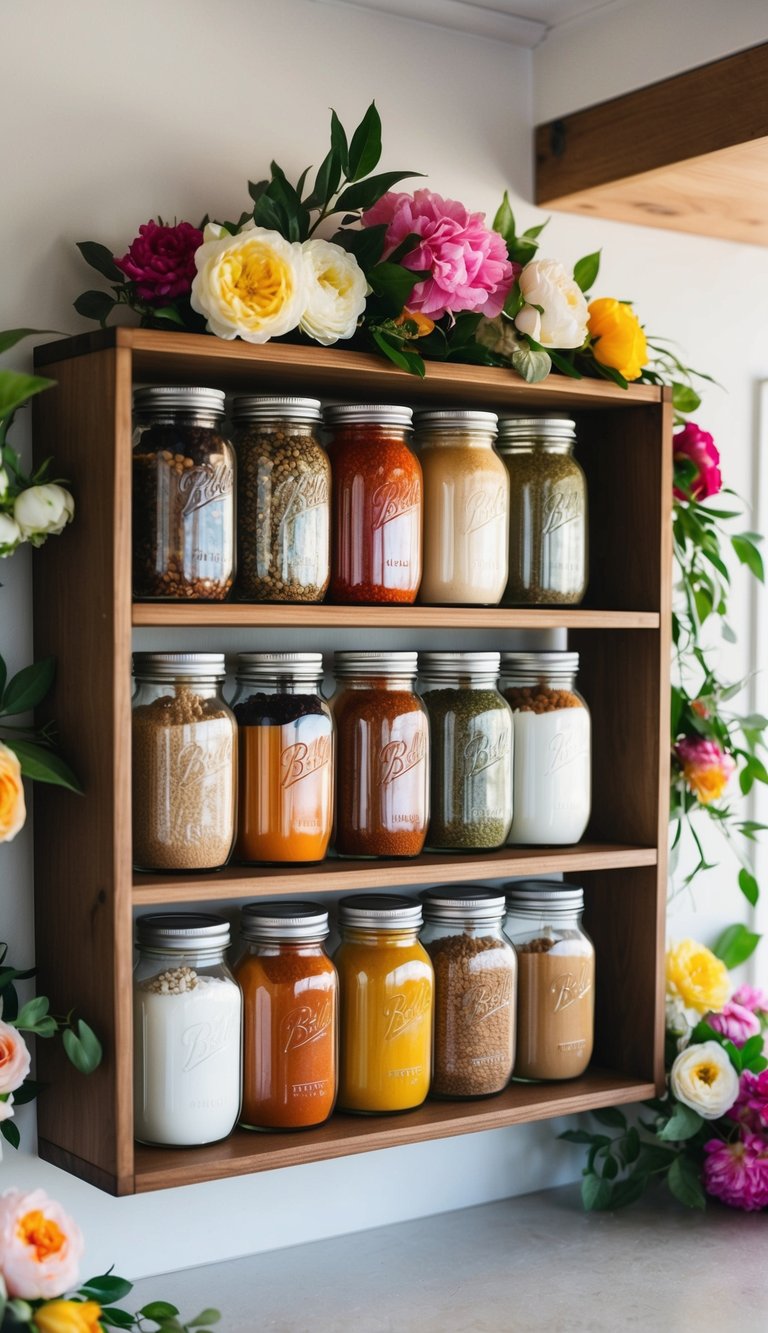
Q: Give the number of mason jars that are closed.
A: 15